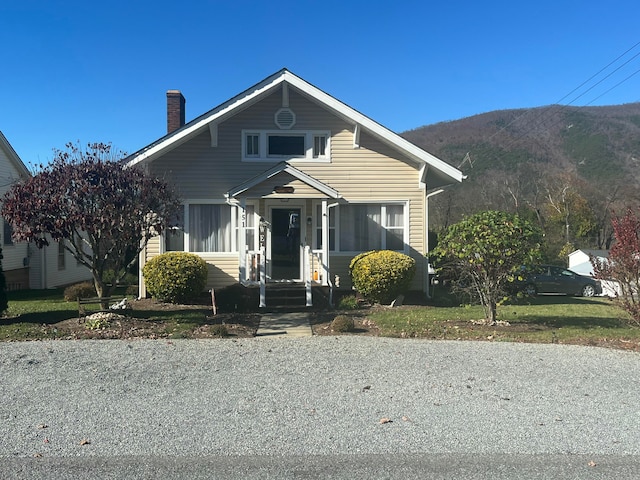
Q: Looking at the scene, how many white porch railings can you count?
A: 2